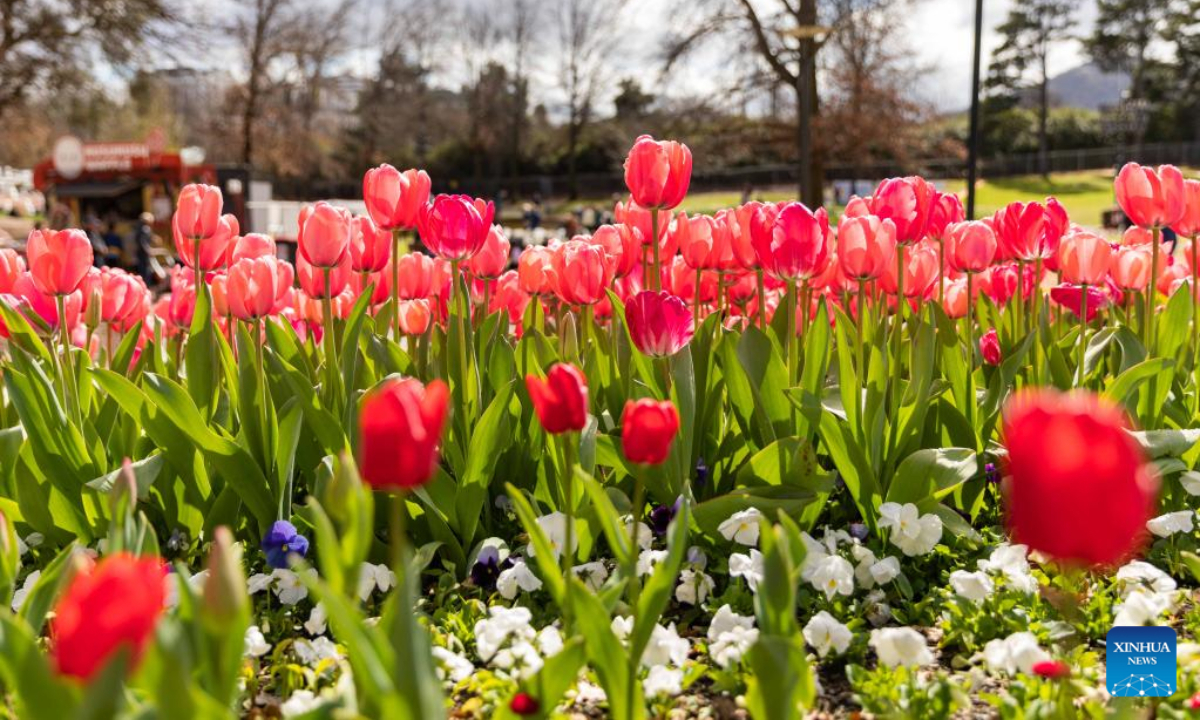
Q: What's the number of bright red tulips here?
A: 5